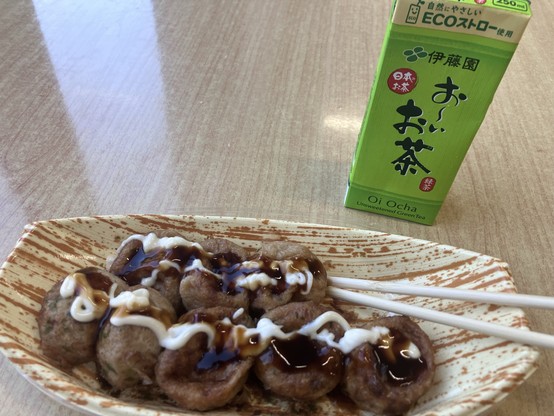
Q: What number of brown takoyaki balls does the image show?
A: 8